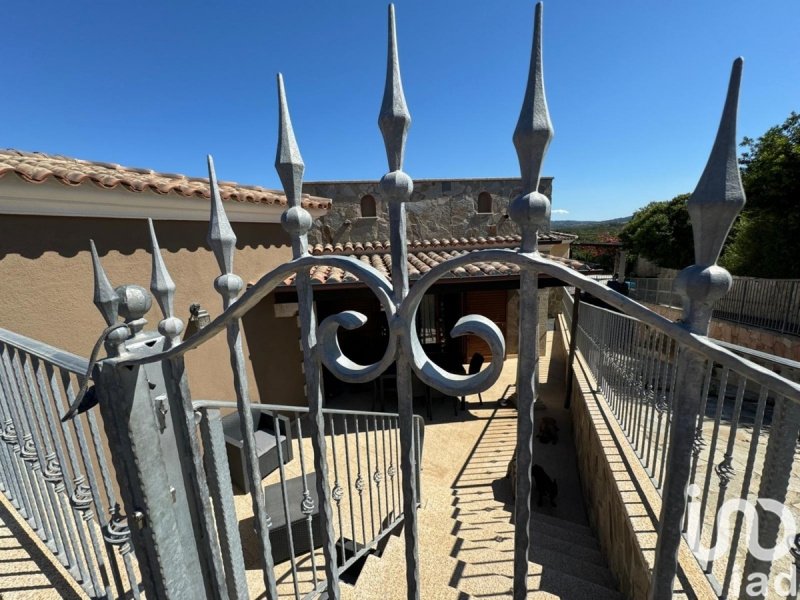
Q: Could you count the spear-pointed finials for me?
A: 7